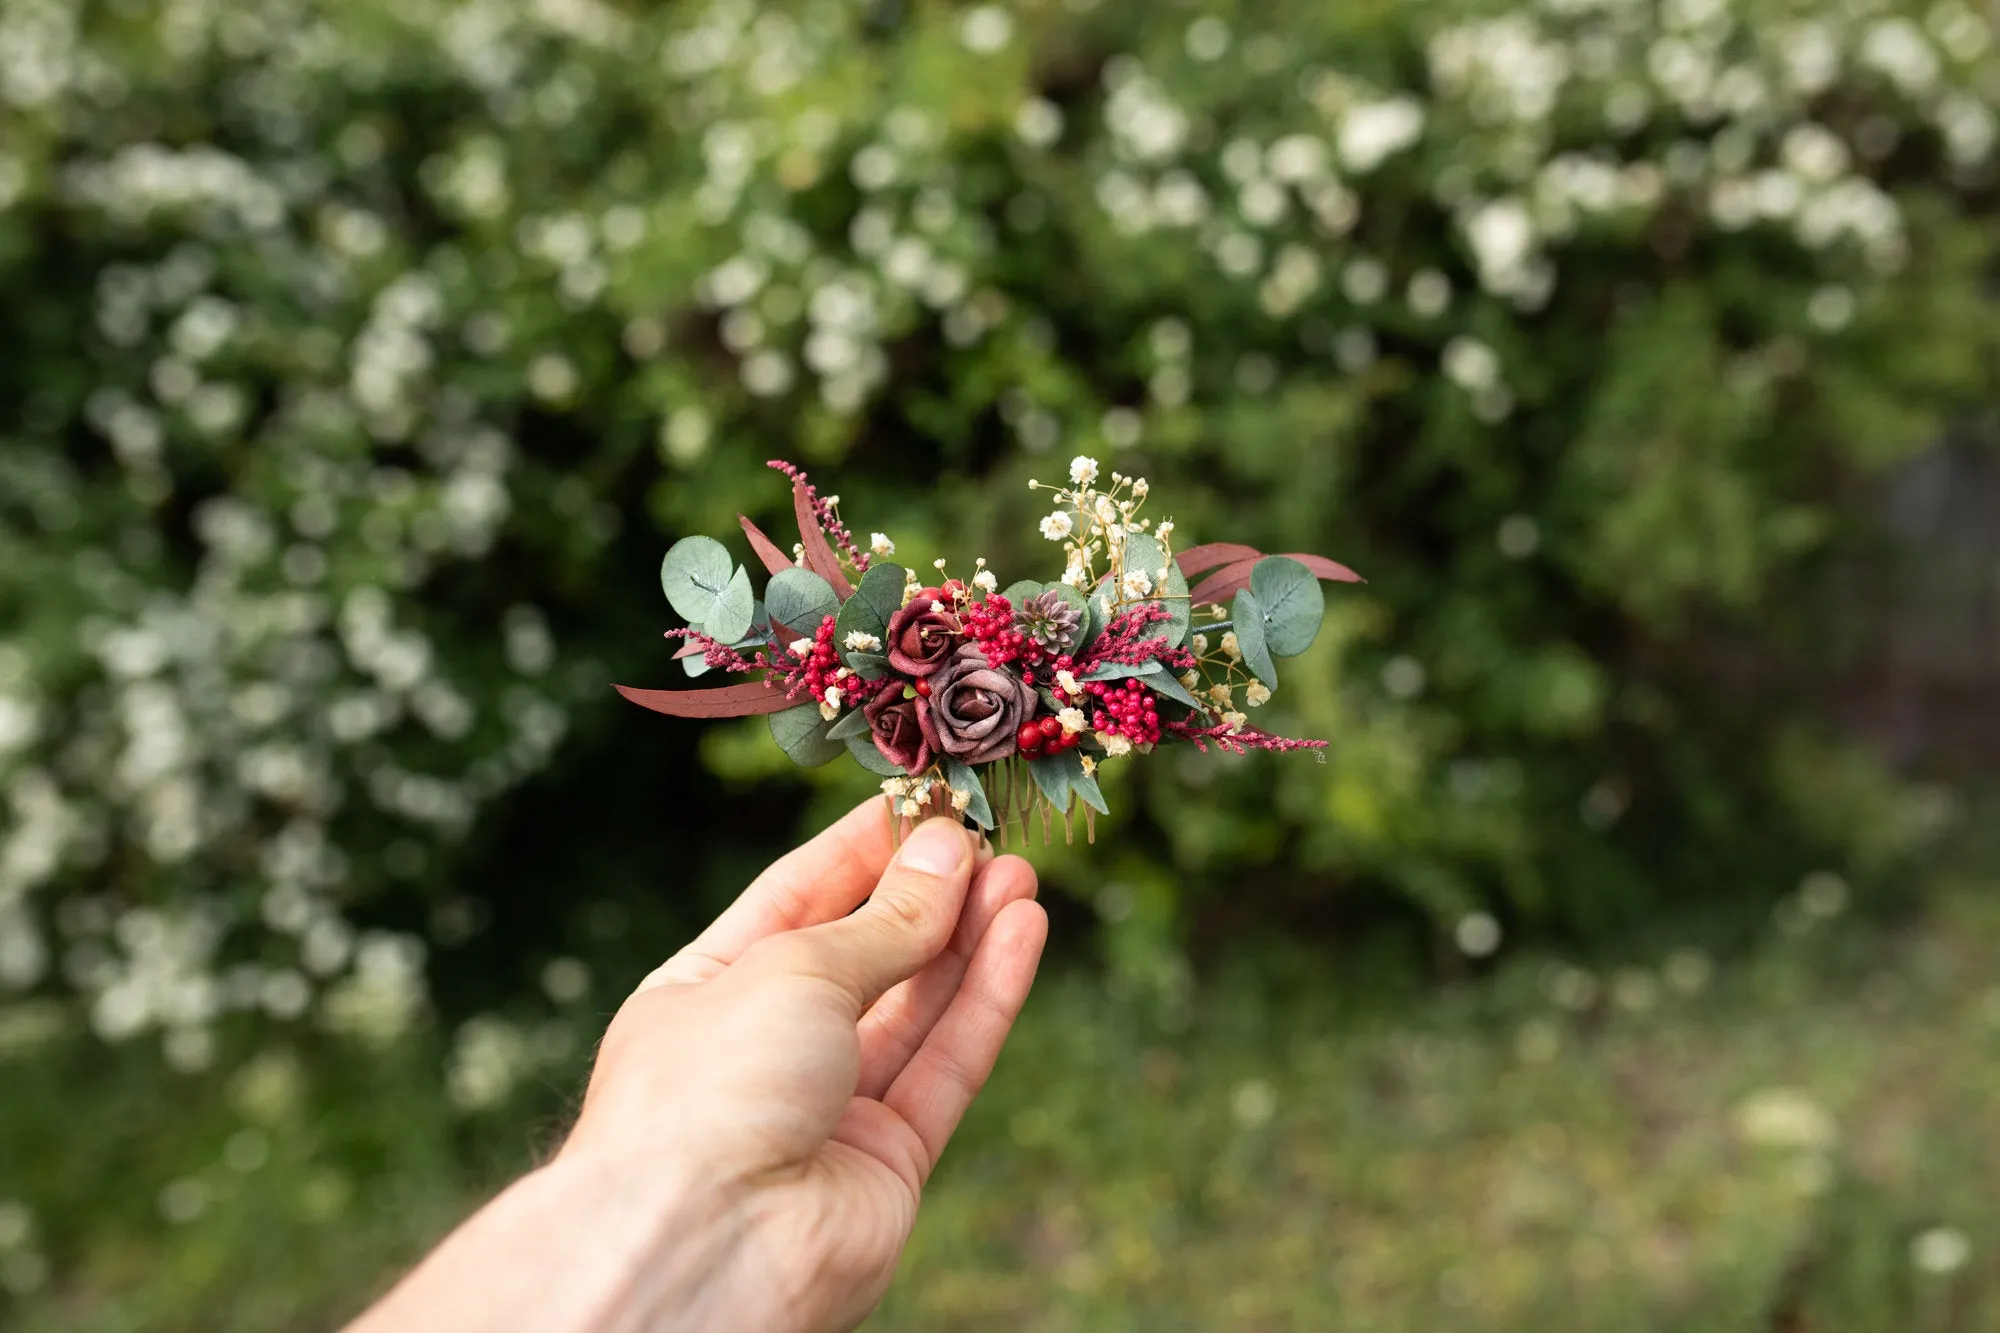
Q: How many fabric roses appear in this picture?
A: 3